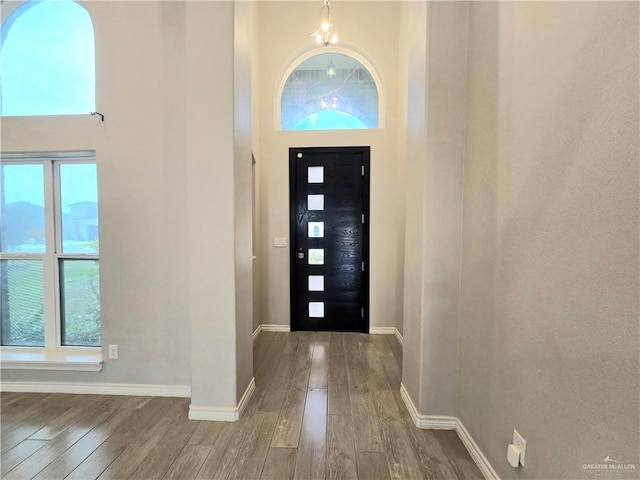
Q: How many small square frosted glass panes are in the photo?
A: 6